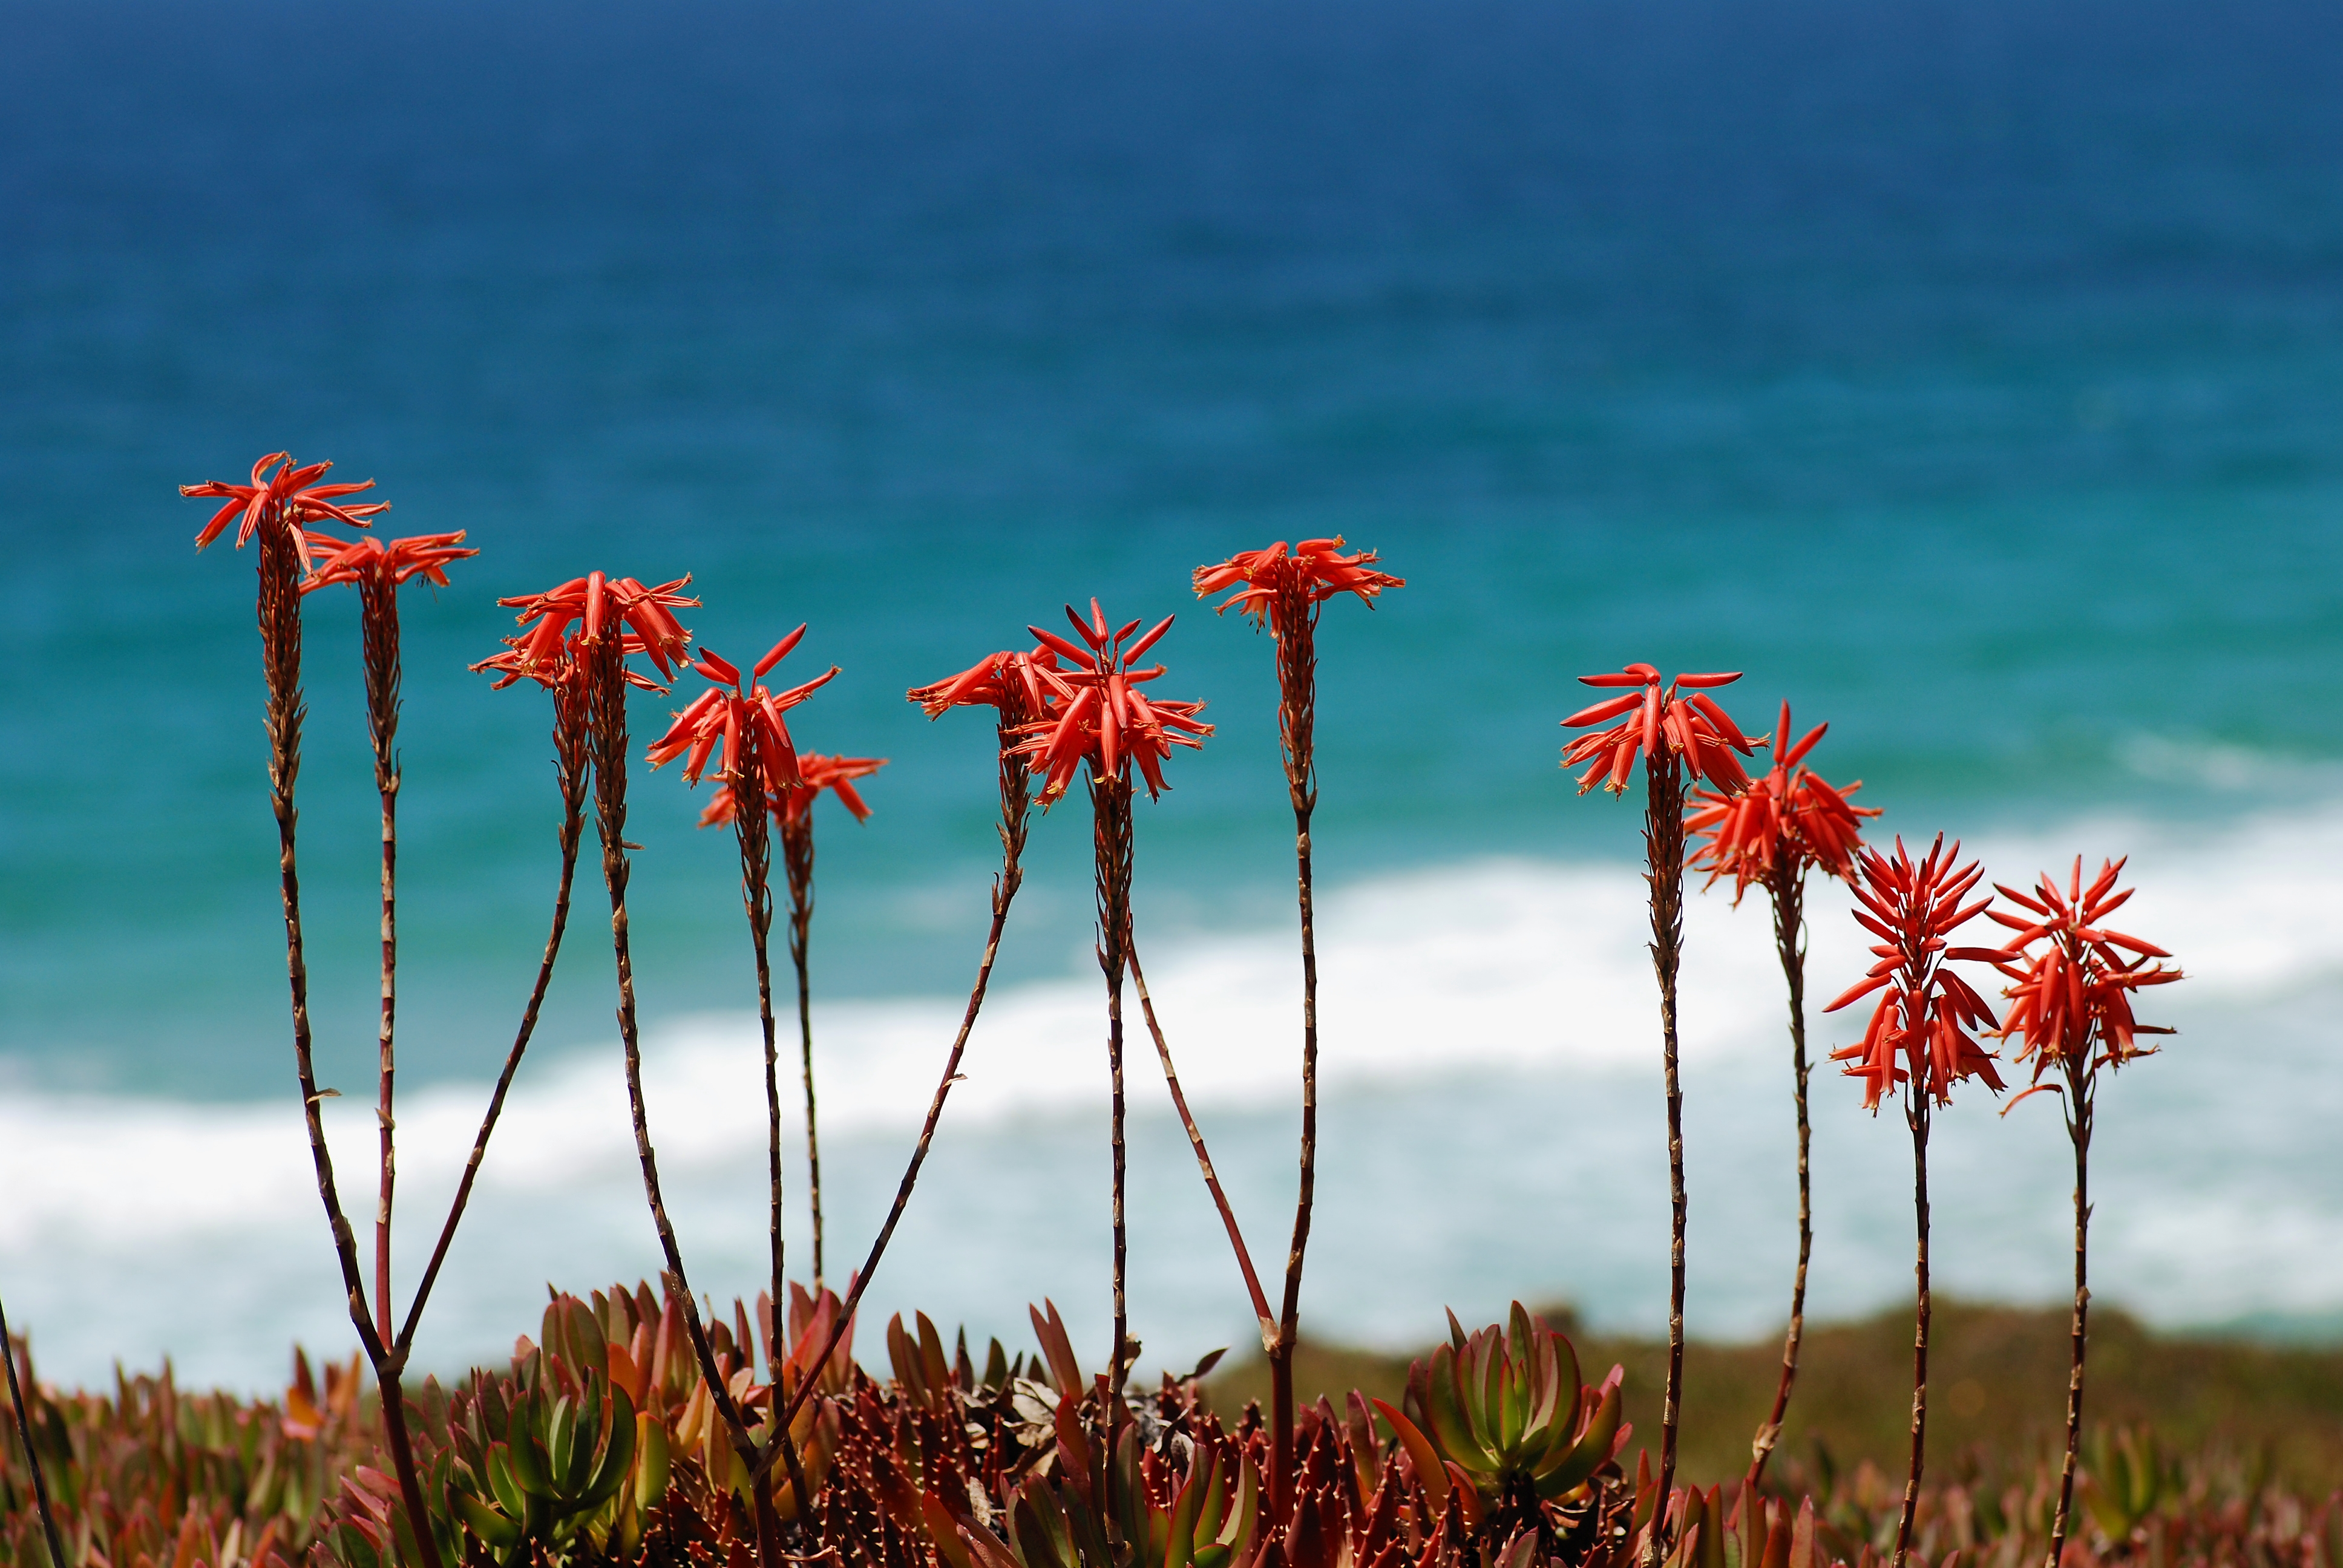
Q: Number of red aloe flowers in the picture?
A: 13